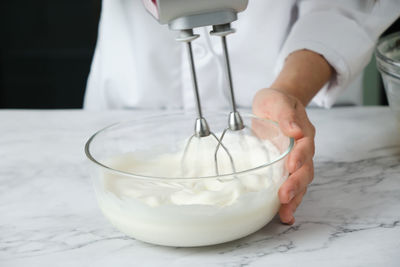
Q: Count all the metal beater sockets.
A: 2